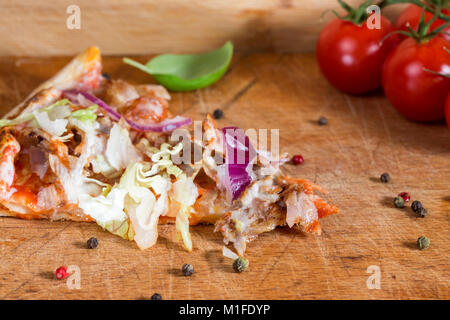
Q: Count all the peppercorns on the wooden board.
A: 14